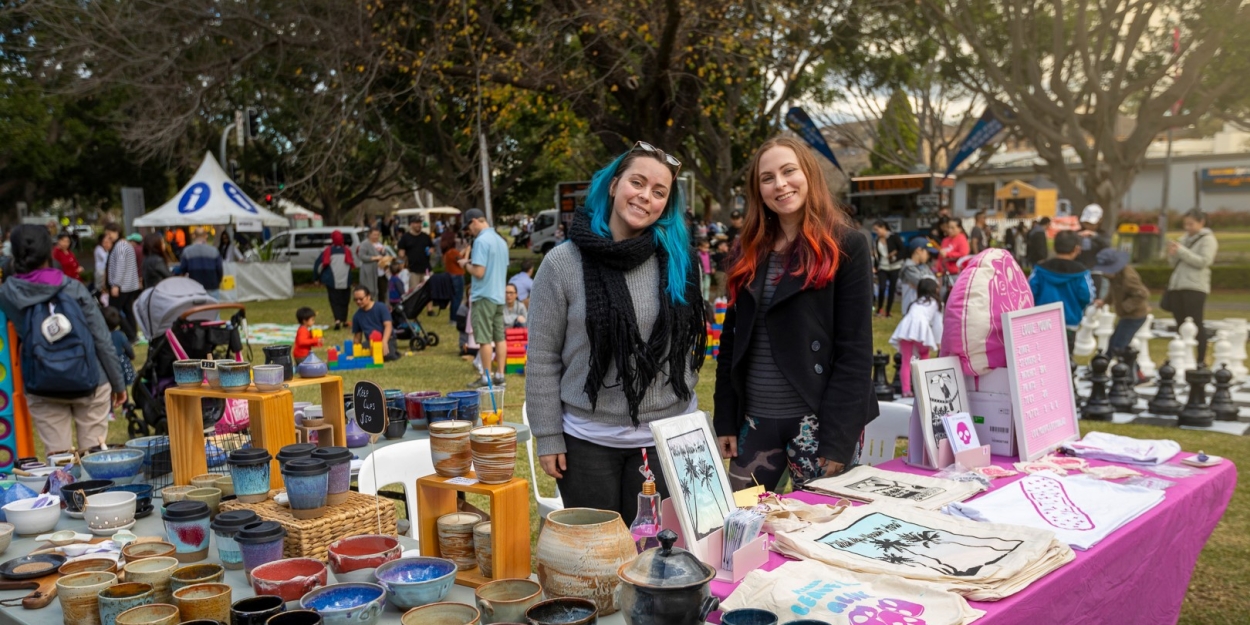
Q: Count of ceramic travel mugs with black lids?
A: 7